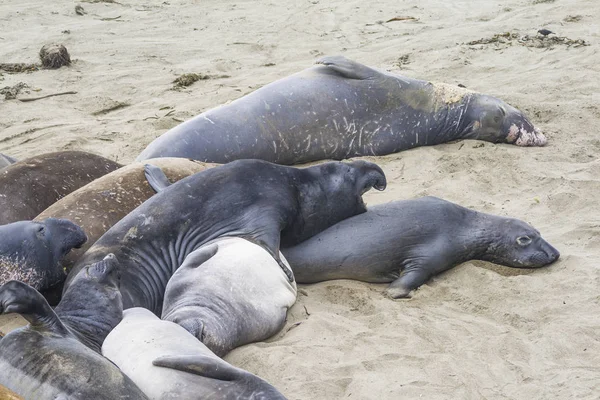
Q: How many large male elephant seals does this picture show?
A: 3